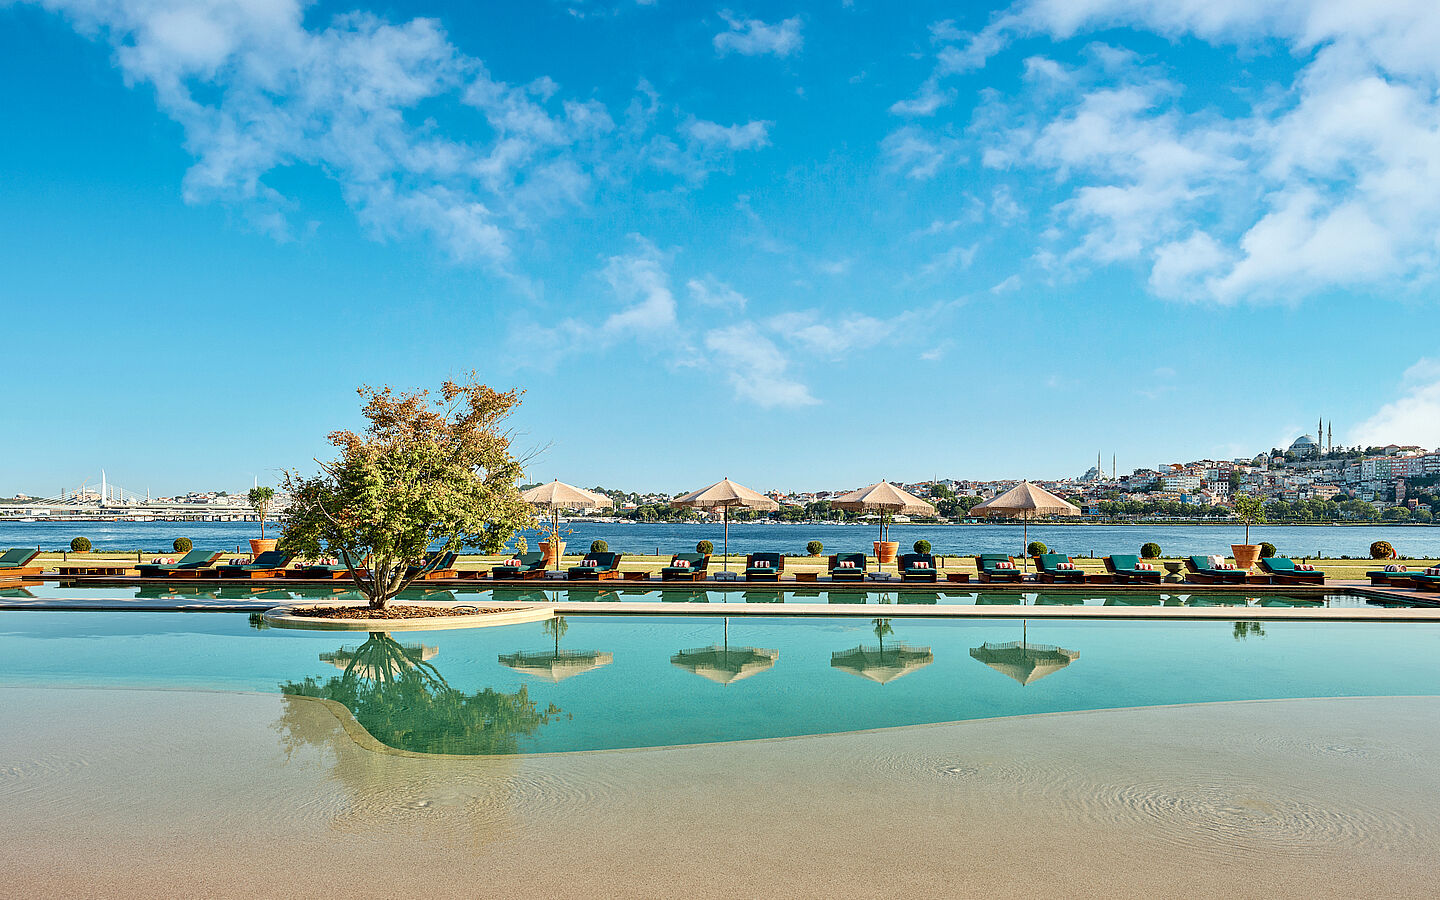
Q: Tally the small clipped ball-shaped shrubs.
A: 10